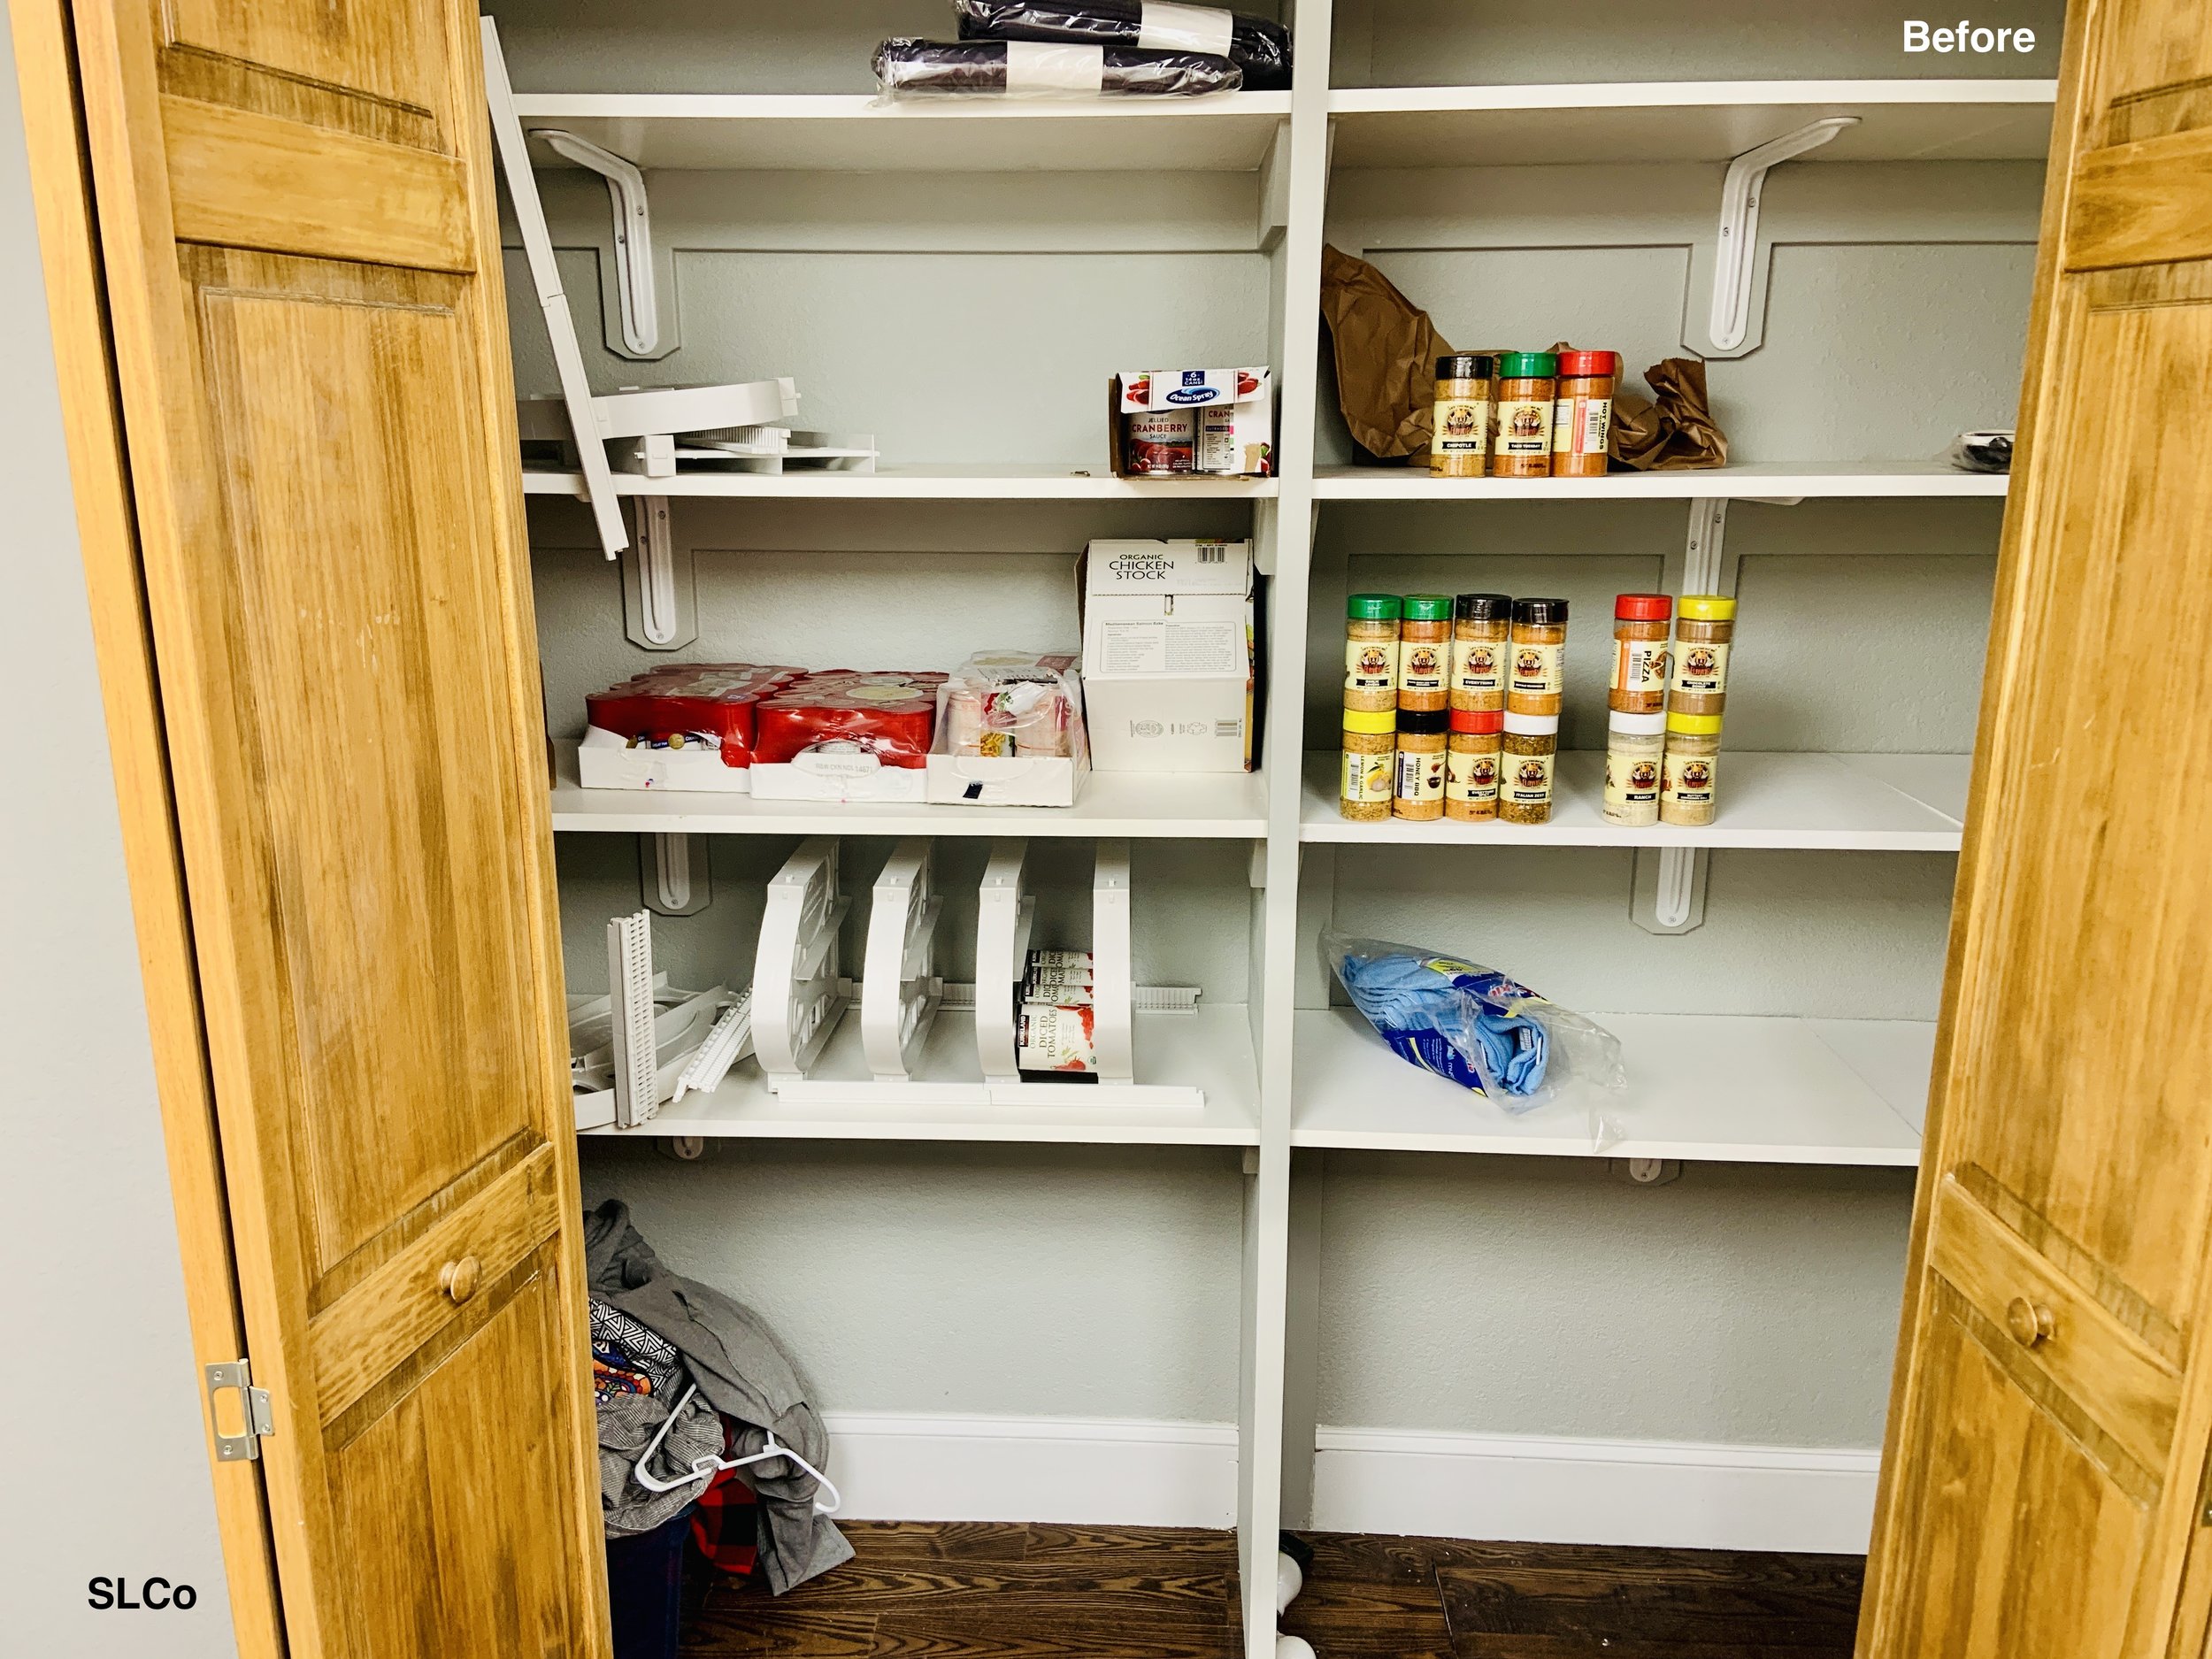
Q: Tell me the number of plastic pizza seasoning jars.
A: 1